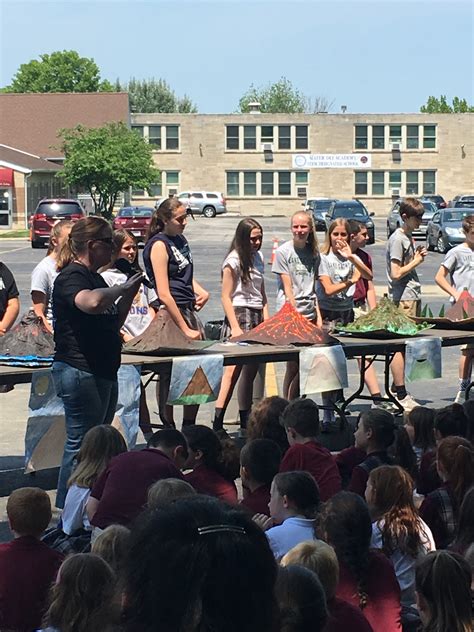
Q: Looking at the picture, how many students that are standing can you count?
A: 10